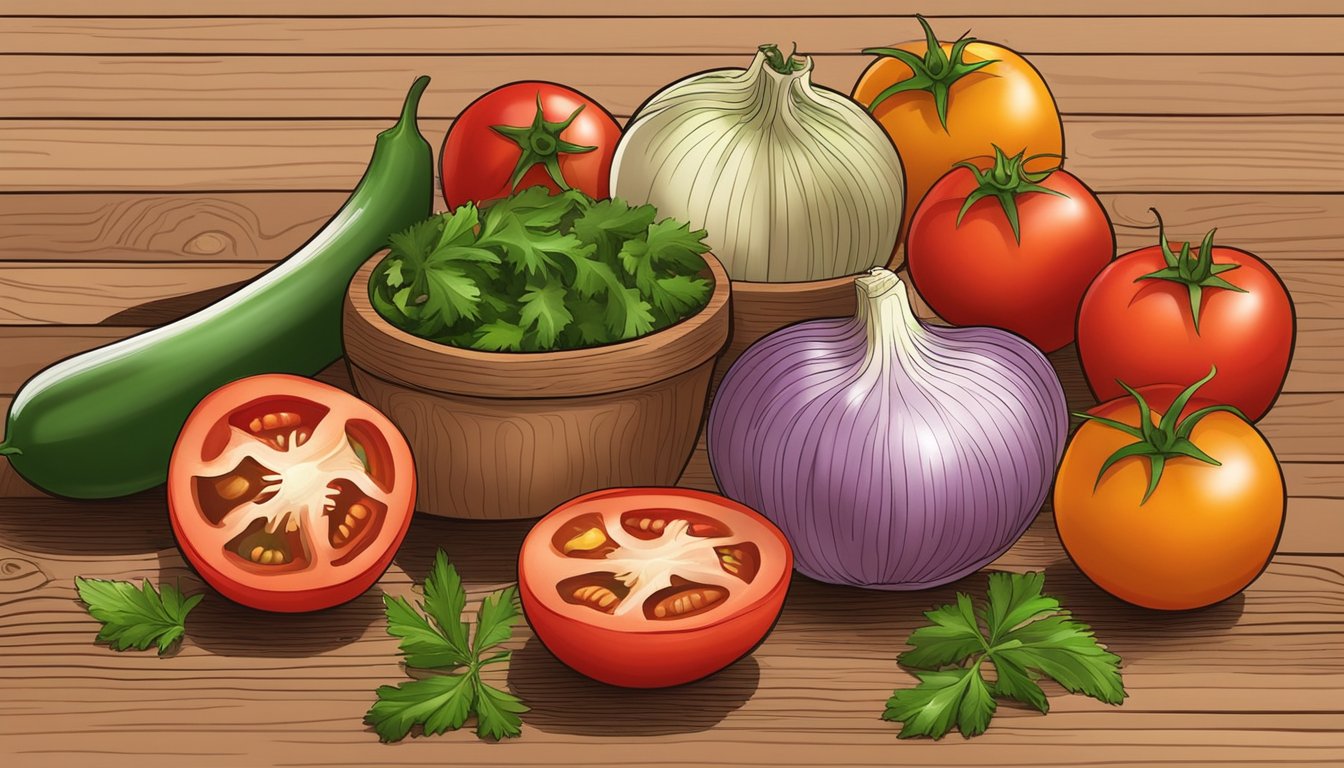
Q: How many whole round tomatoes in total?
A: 5